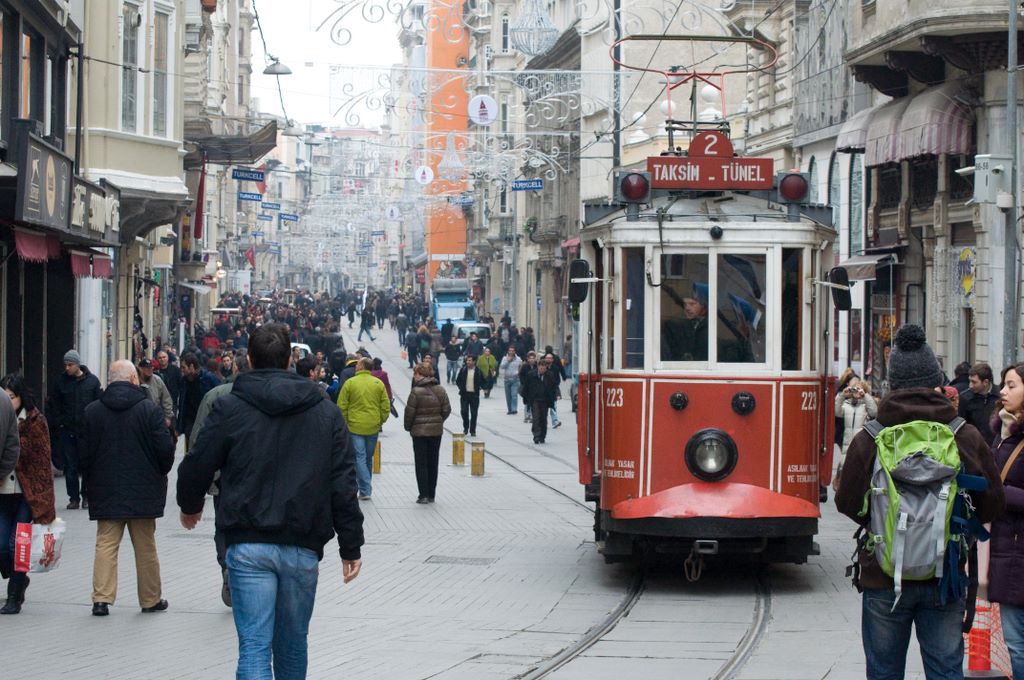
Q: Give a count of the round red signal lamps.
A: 2